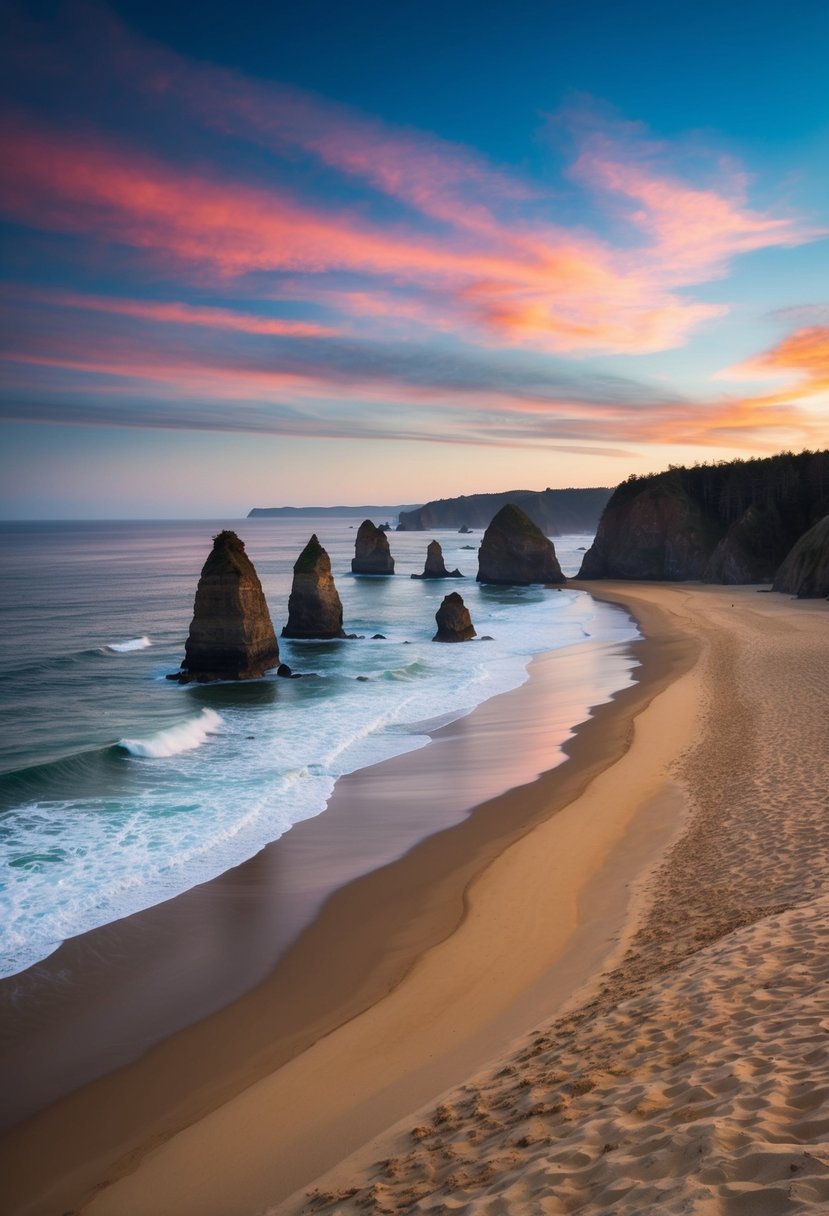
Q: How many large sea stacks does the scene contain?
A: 6